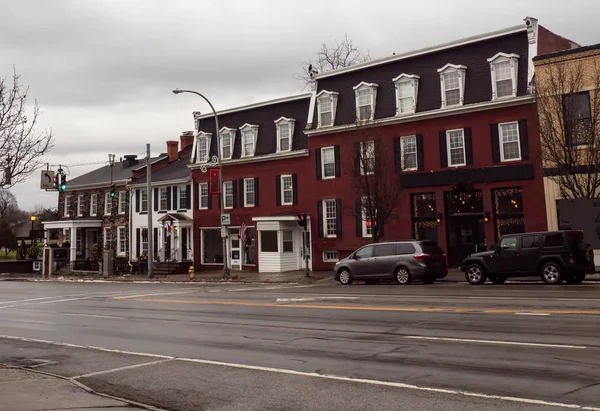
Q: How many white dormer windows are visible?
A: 9